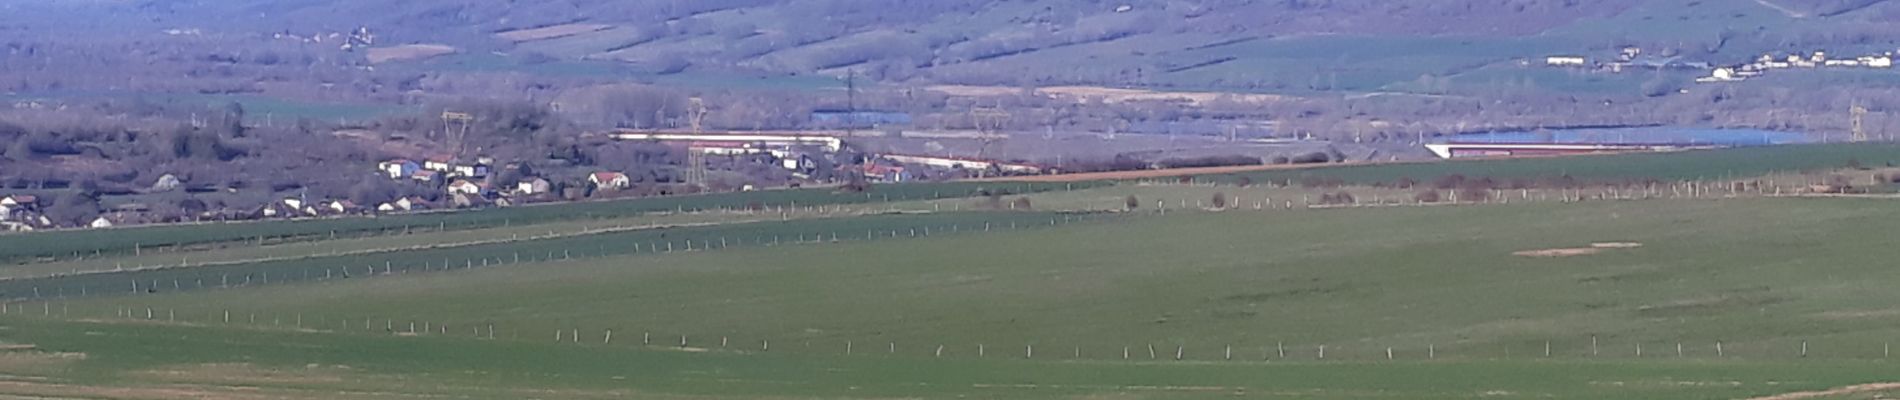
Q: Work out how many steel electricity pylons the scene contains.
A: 5